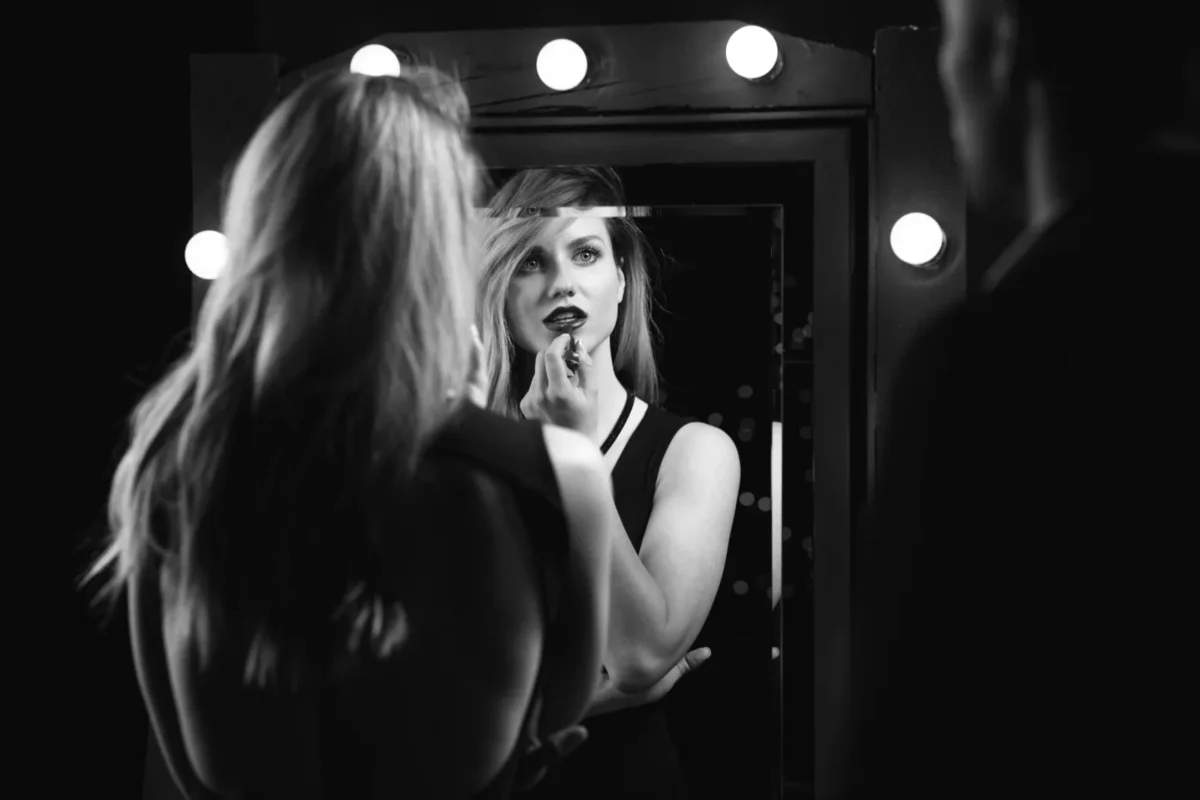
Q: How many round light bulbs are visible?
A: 5